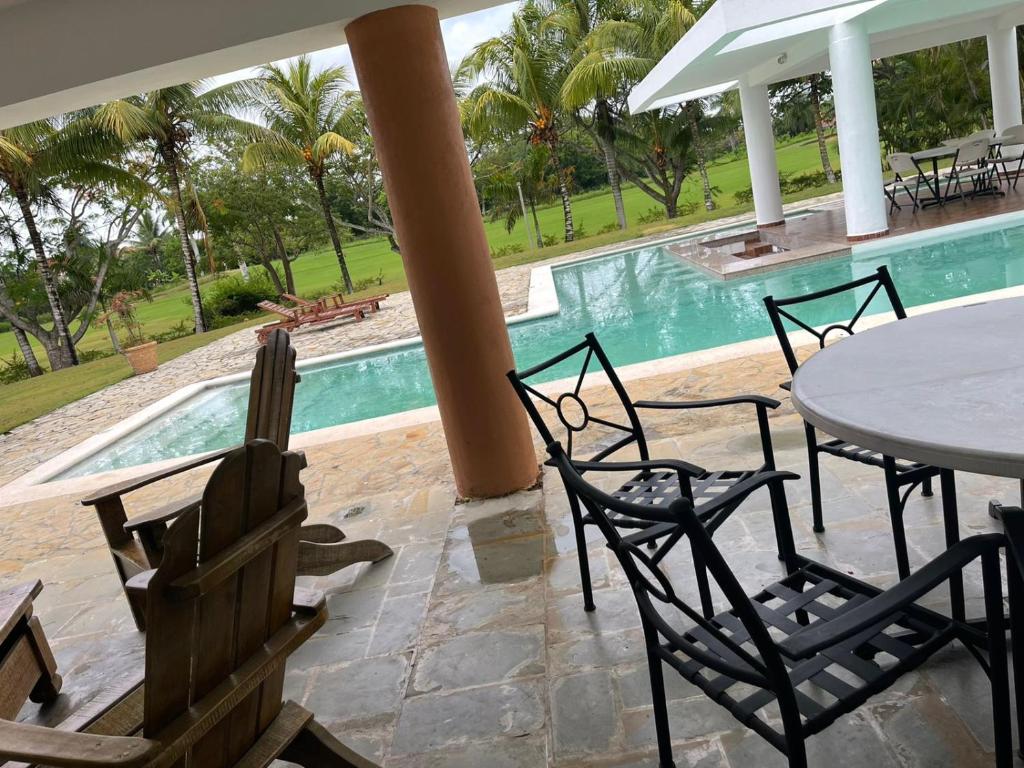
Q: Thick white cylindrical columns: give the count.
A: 3